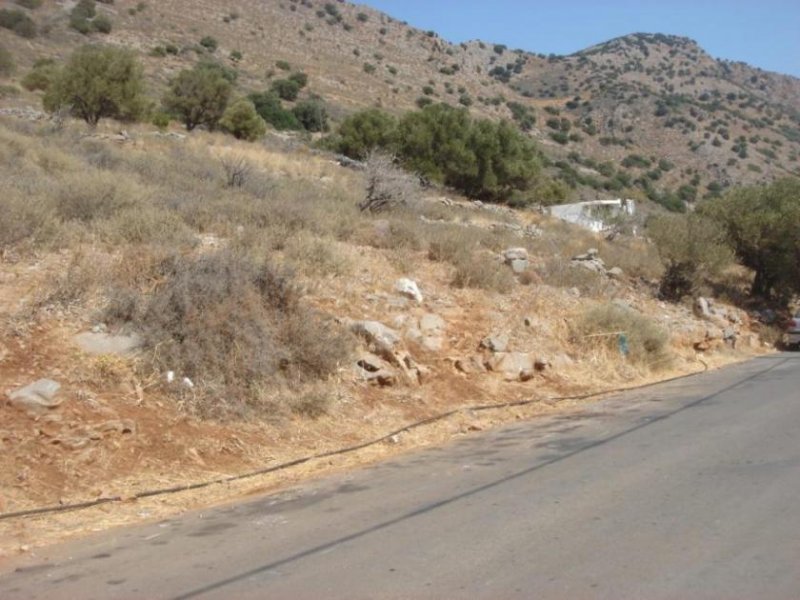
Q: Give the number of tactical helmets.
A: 0